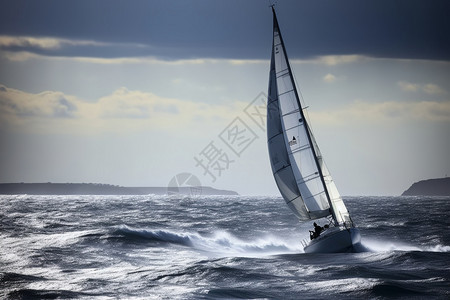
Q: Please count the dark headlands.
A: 2